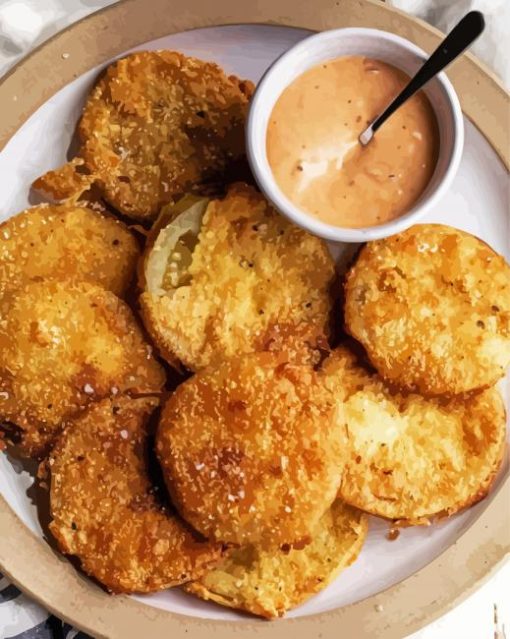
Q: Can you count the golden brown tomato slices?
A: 9